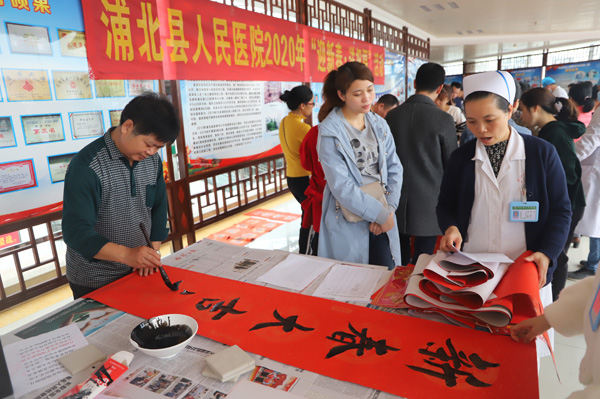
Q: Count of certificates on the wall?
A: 12